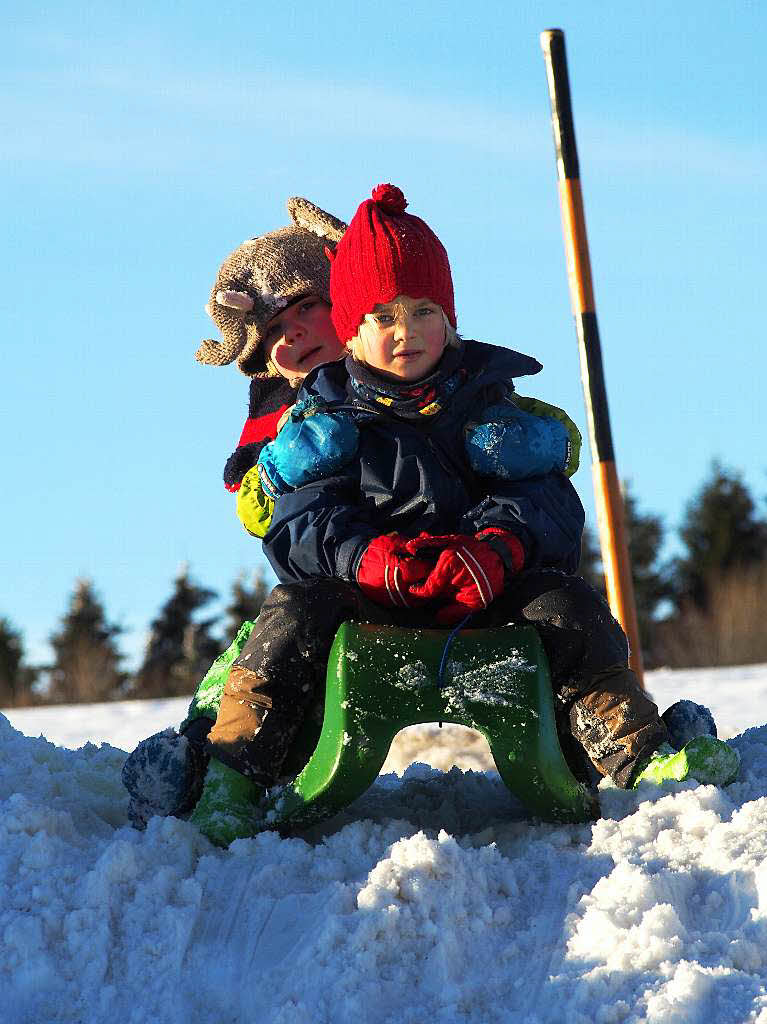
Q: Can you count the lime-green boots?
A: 2